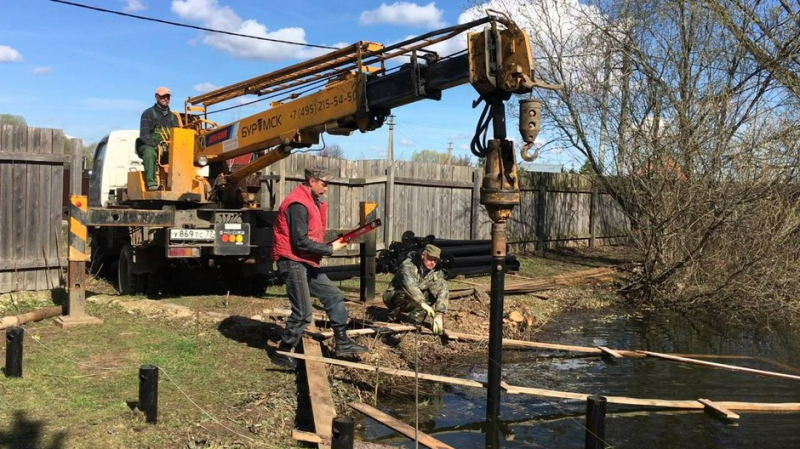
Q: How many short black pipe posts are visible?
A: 4